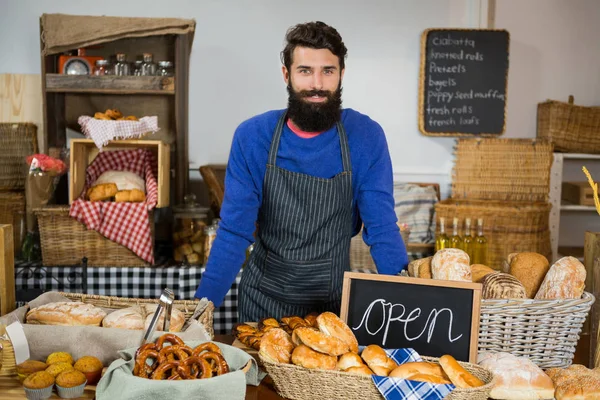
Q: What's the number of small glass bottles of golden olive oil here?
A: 4